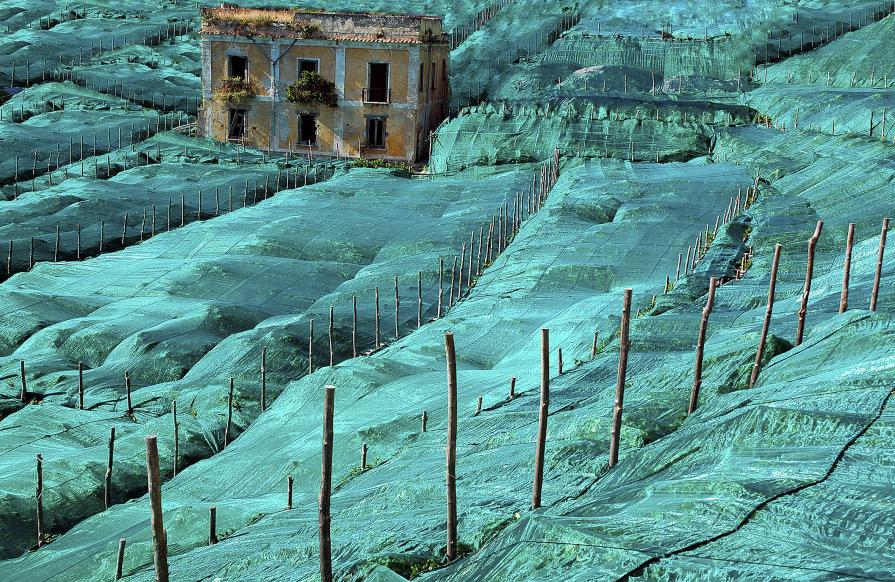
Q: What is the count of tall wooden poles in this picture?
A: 10